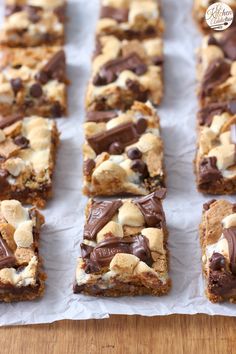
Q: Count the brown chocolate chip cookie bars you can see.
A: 12